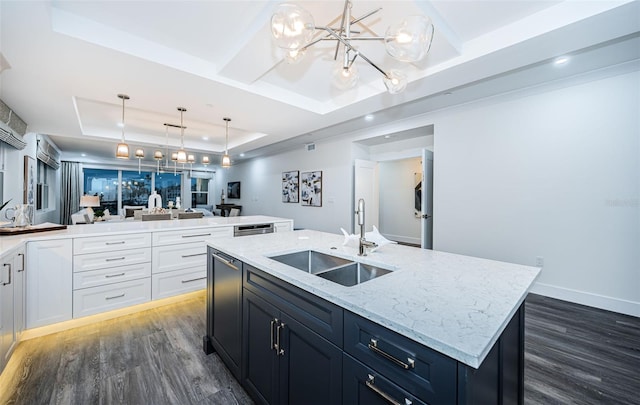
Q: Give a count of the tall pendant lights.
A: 3